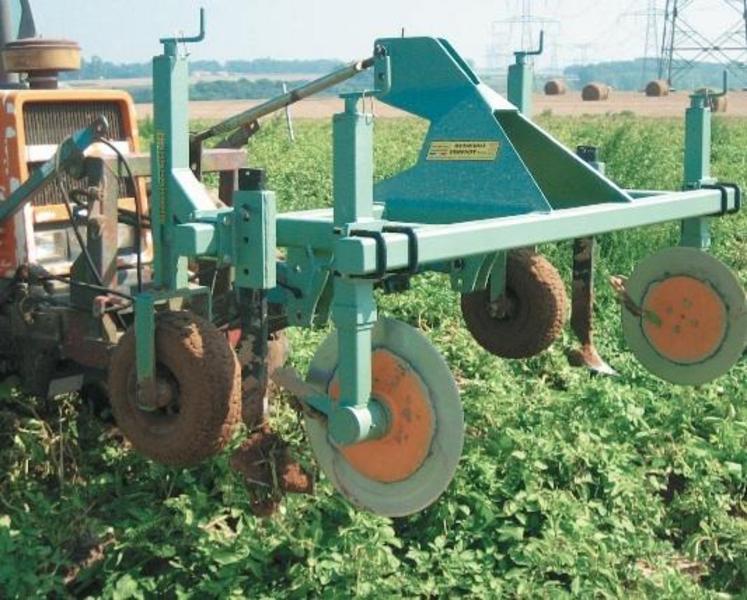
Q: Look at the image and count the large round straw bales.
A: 4